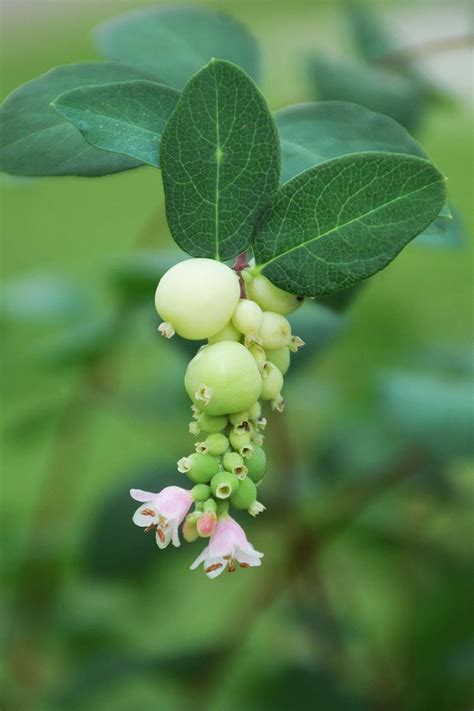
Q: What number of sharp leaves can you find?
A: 3